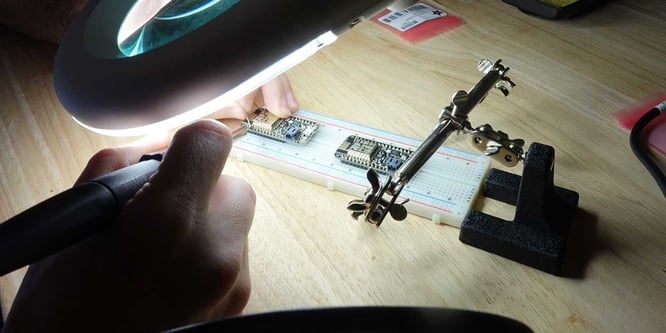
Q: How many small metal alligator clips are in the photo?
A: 2